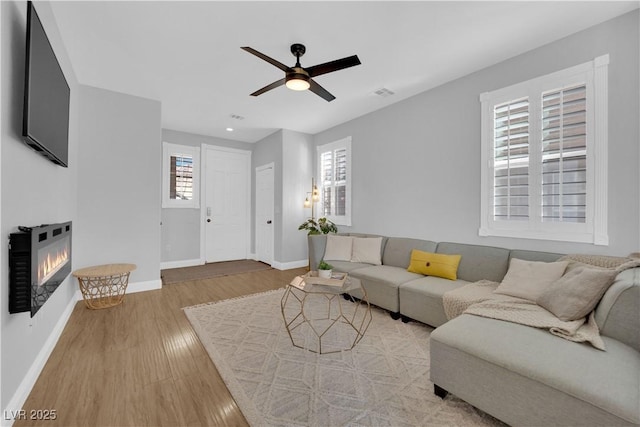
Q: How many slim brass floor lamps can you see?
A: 1